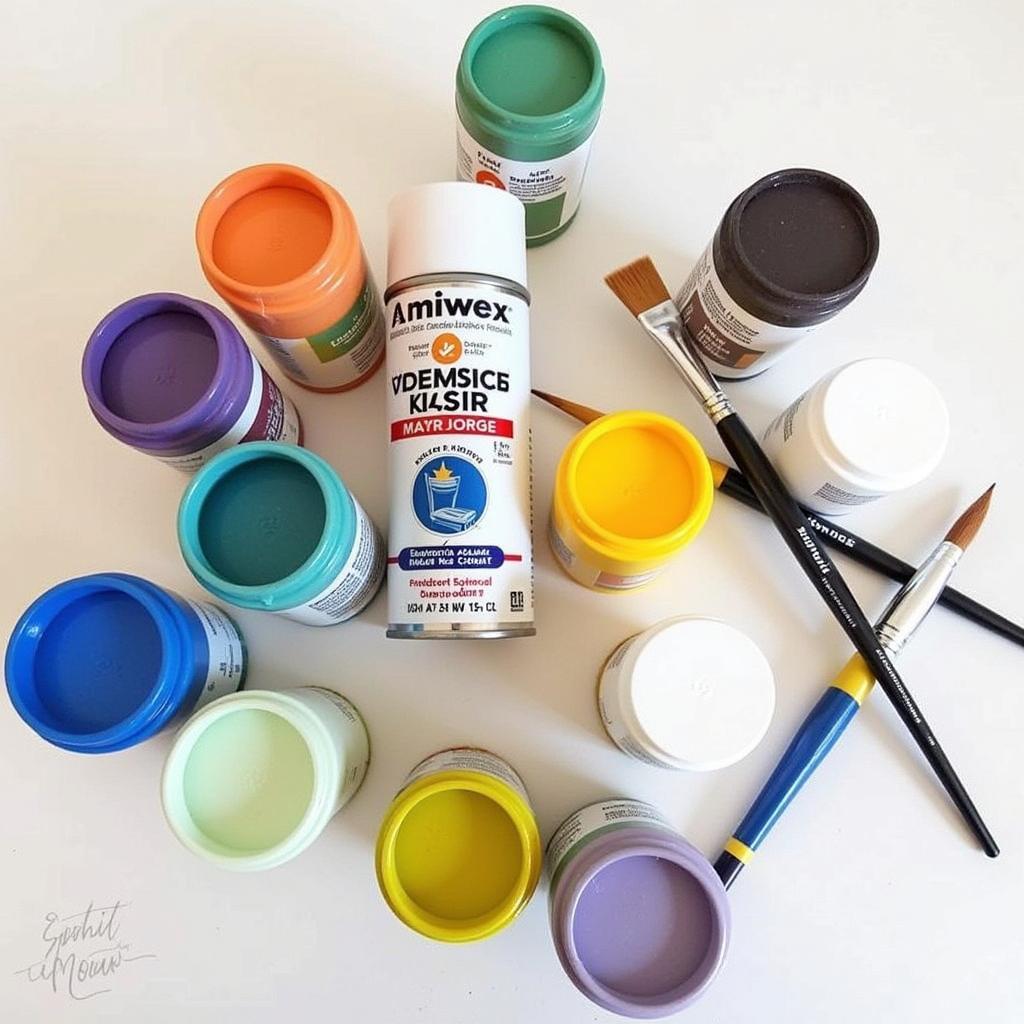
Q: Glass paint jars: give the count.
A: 12